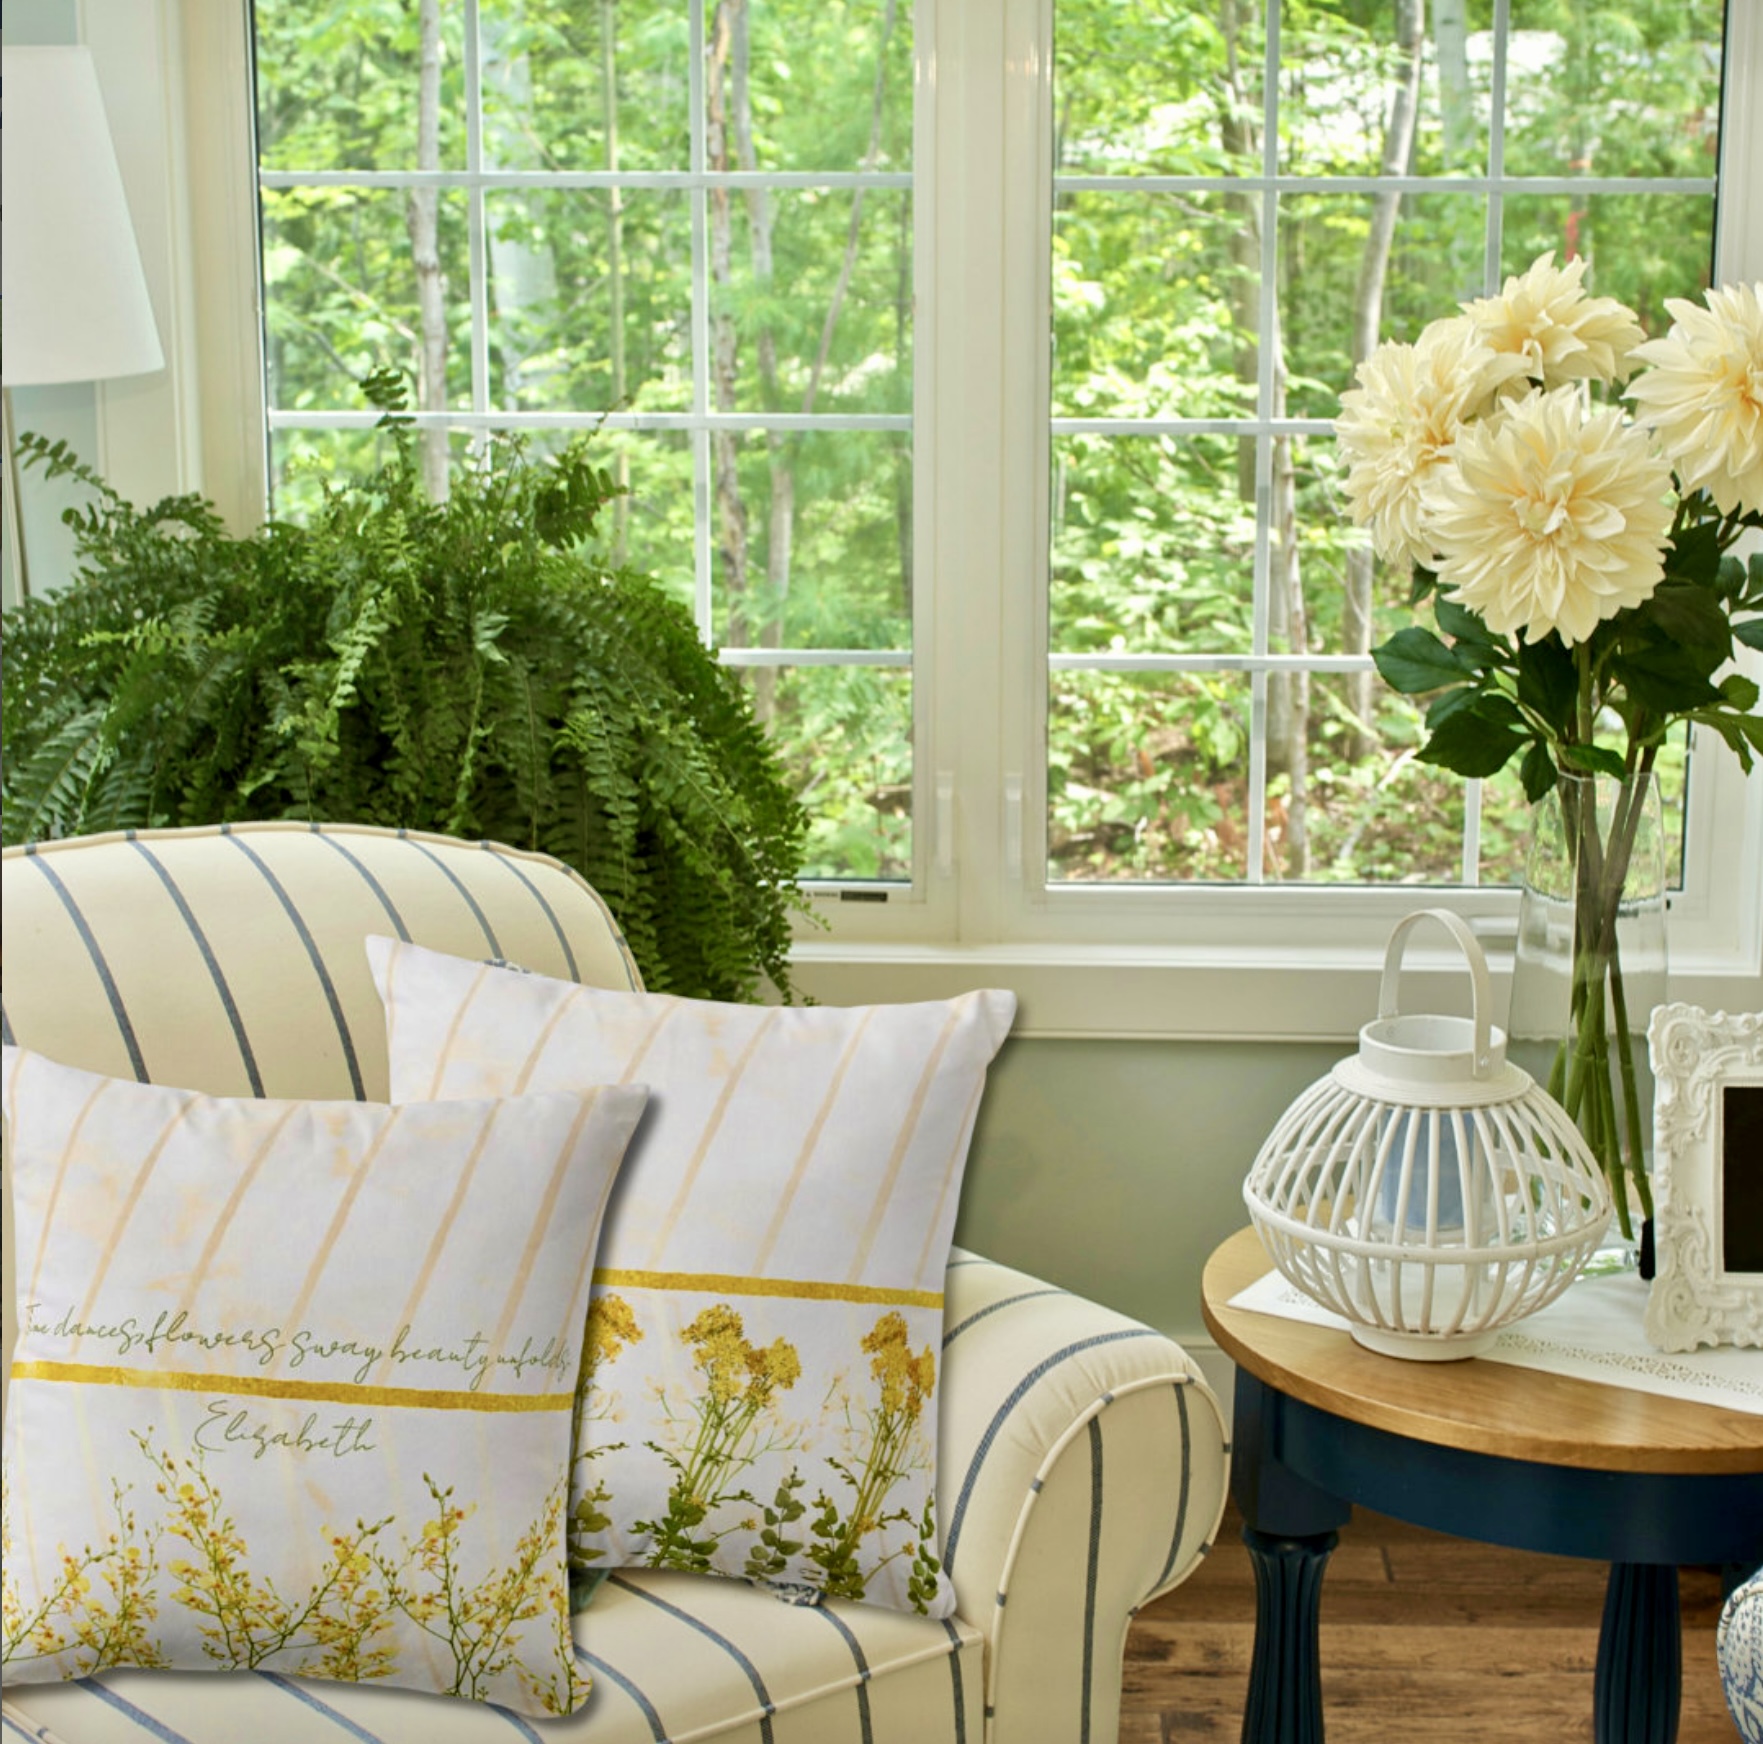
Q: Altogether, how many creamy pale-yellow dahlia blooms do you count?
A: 4